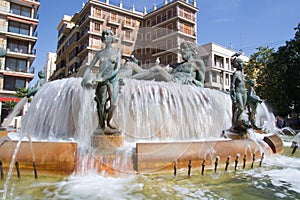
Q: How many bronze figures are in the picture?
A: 5